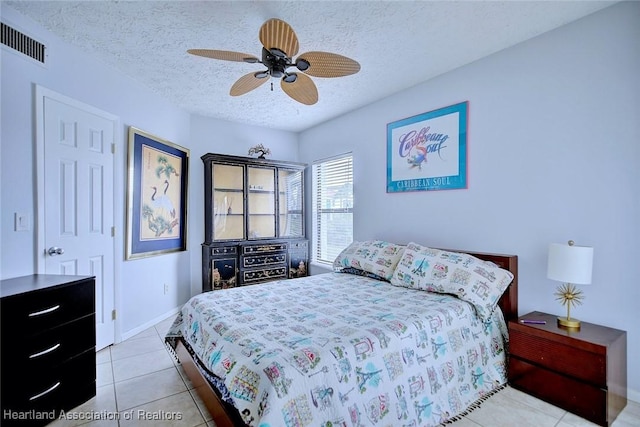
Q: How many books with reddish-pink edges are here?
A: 0